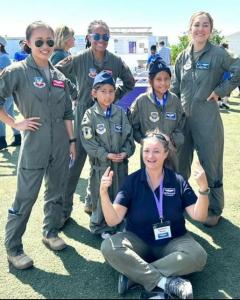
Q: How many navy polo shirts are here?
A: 1